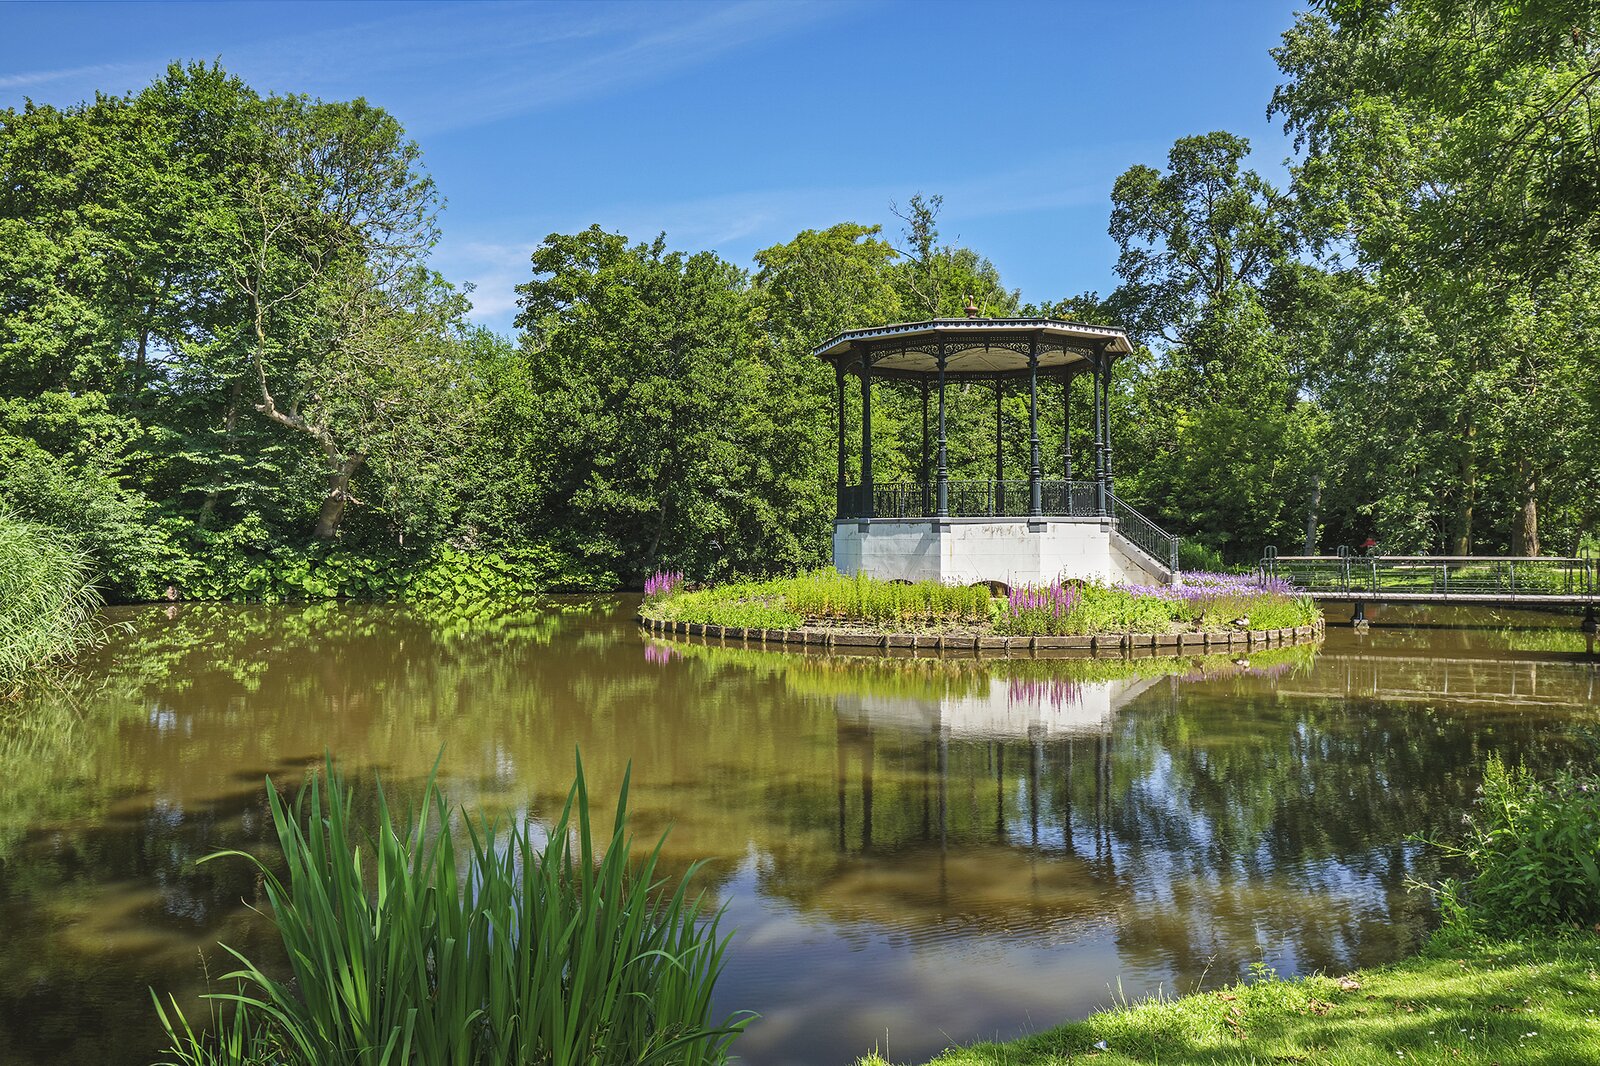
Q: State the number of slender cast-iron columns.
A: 9